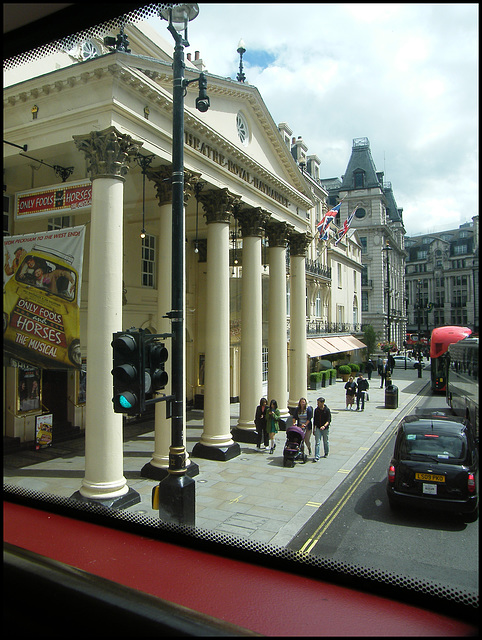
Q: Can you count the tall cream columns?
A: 6